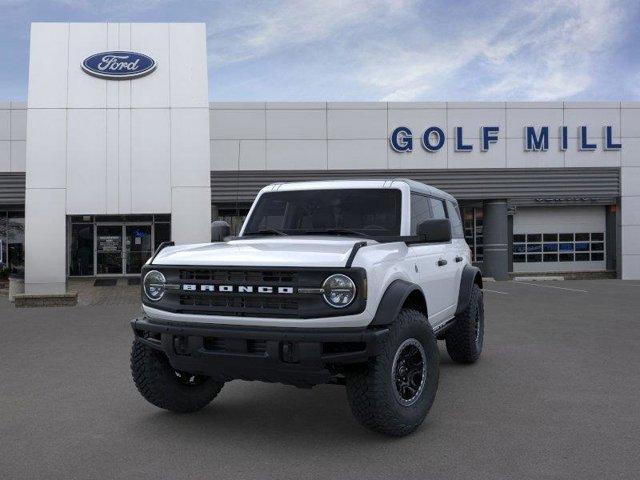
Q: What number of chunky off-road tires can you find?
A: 3